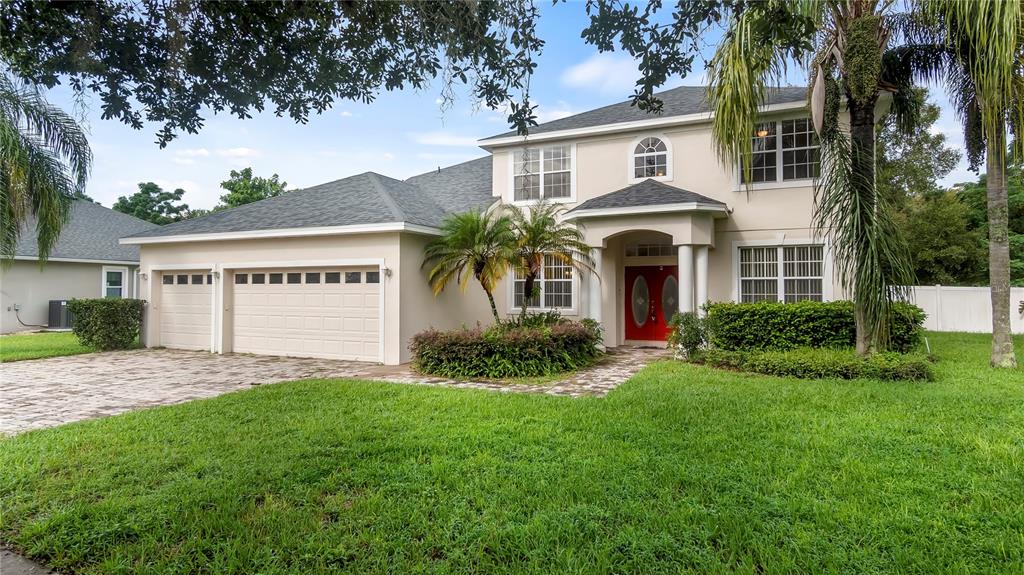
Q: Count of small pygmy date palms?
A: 2